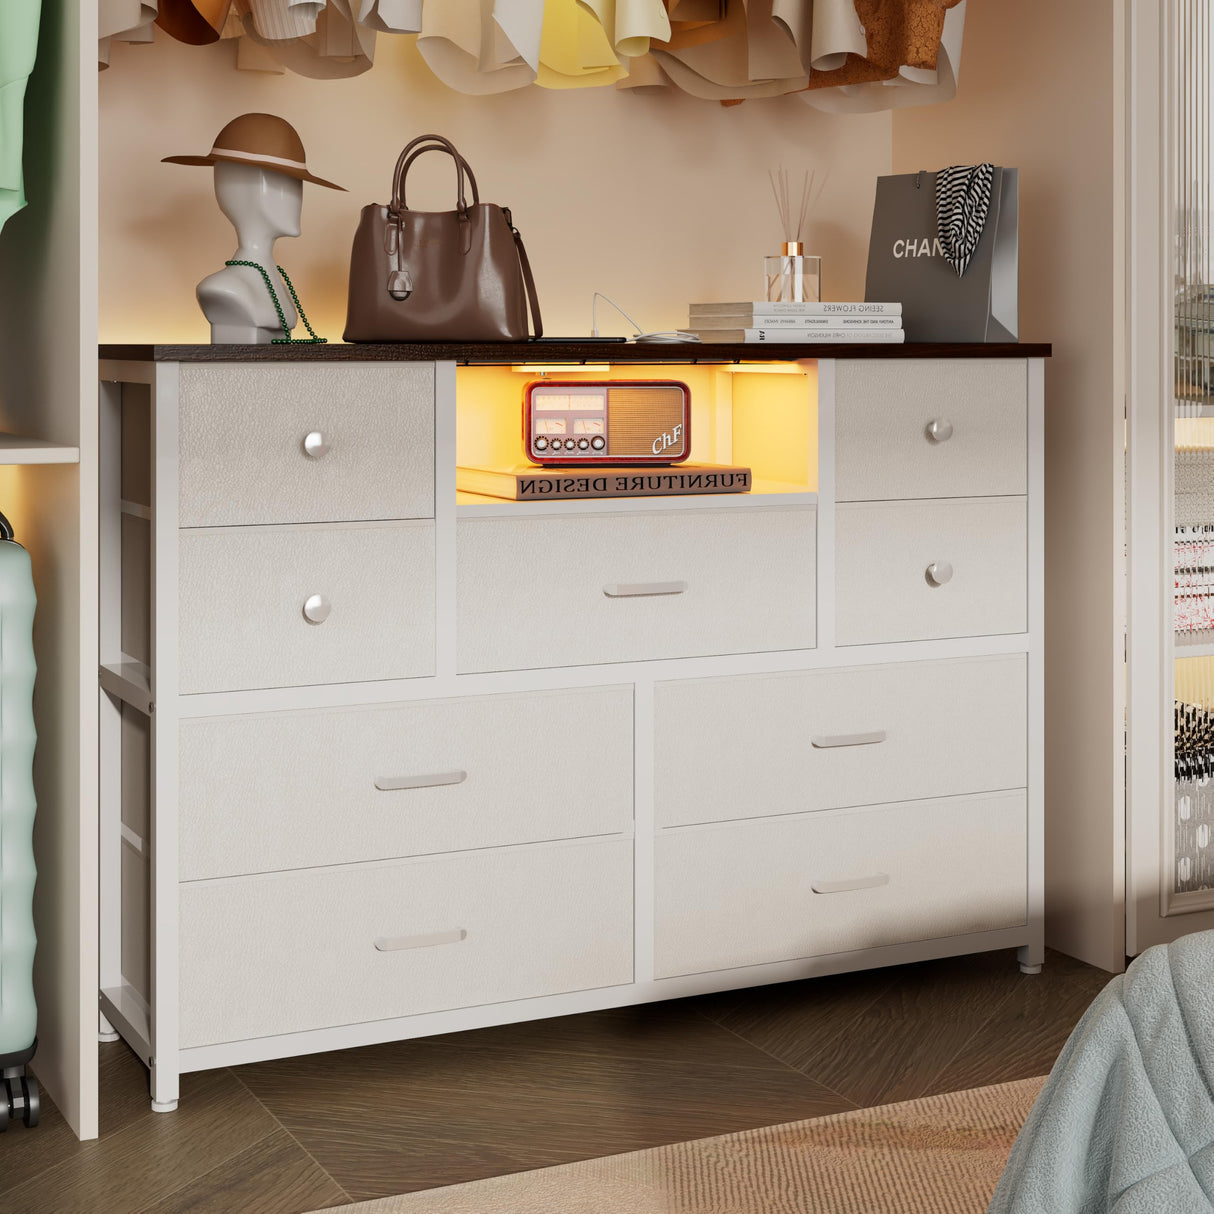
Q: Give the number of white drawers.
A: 9